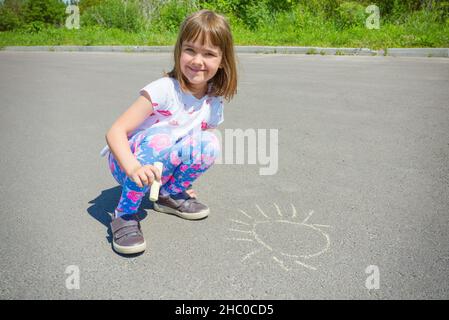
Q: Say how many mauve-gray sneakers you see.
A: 2